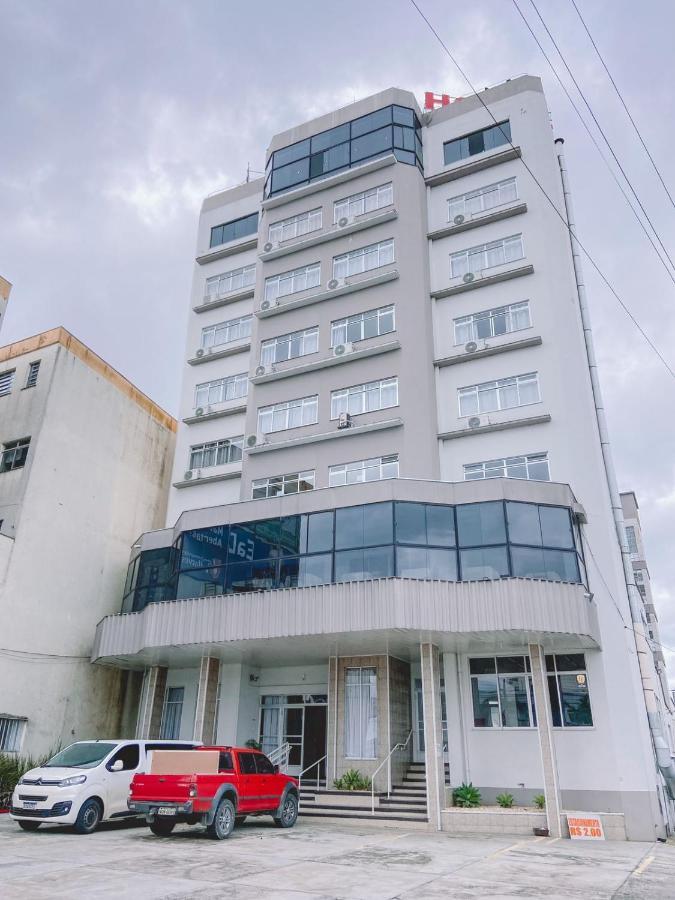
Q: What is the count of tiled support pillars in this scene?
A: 4